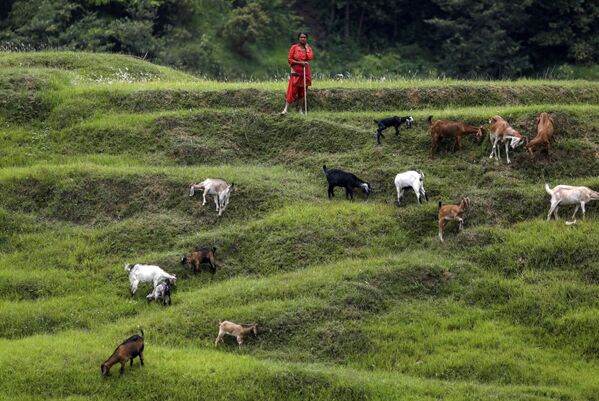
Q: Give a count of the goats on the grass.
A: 14